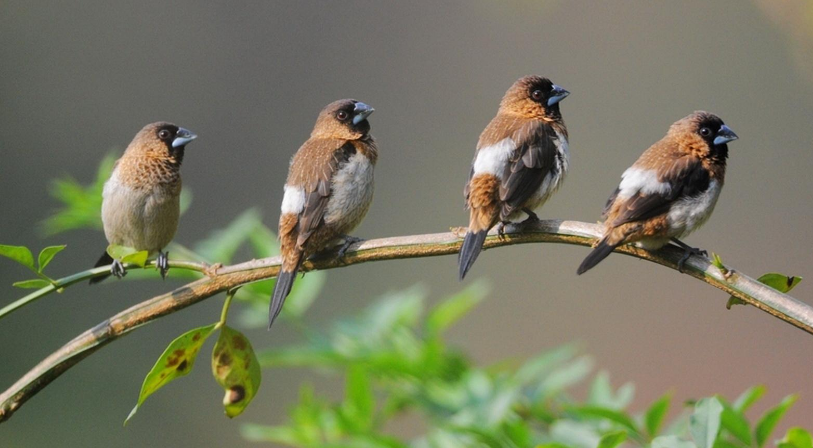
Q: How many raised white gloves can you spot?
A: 0